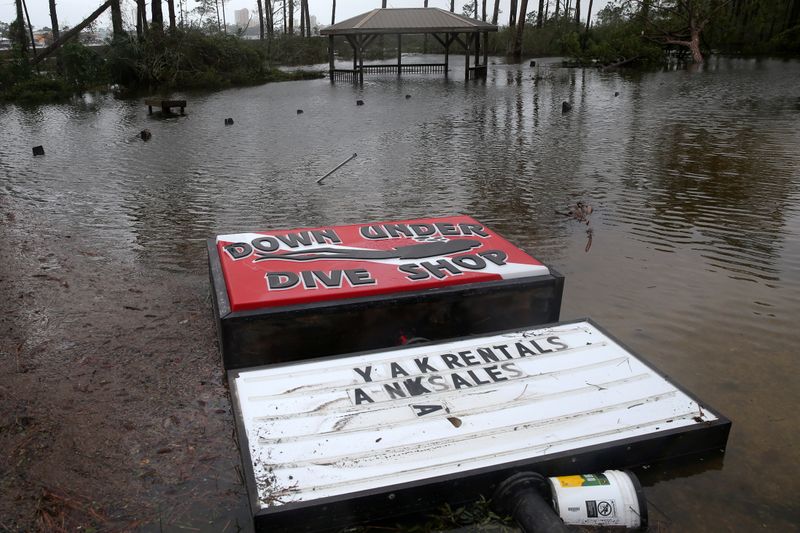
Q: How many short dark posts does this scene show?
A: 9